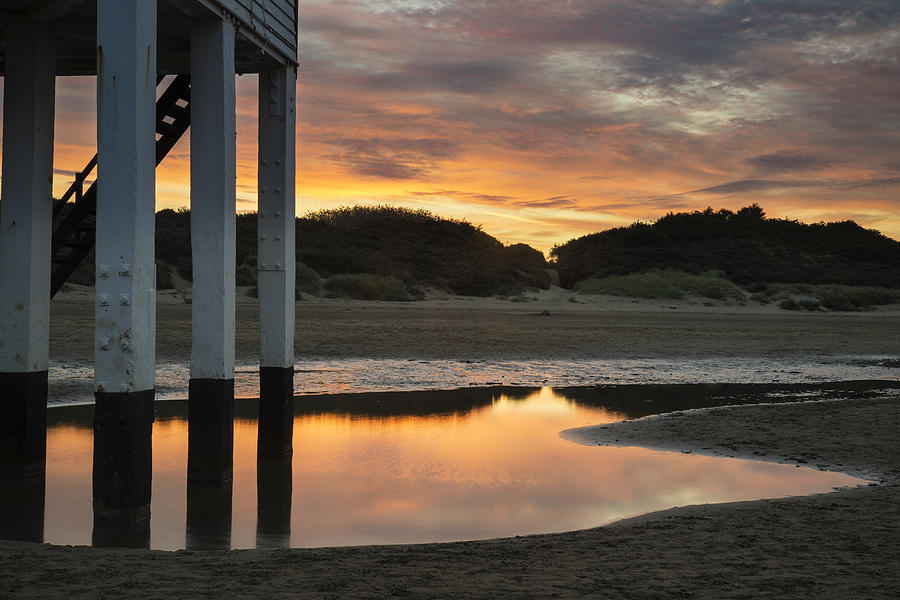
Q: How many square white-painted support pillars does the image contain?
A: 4